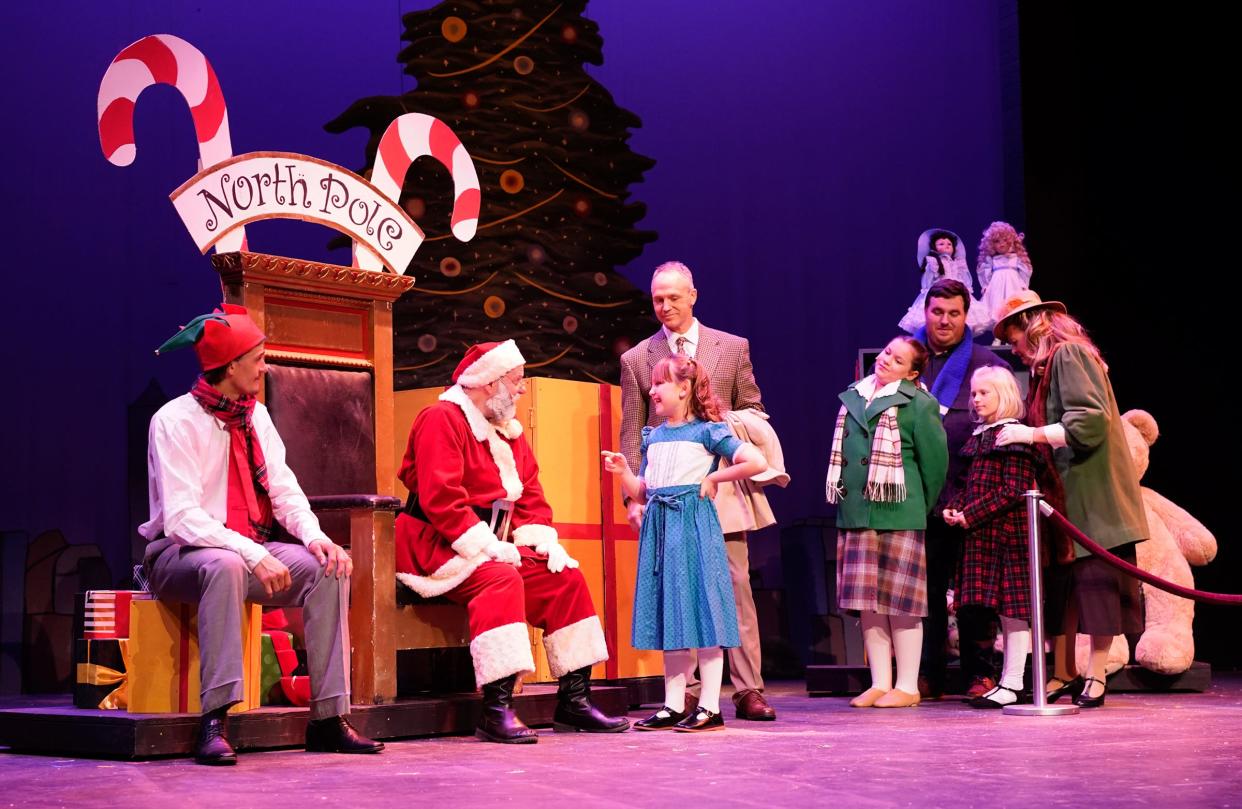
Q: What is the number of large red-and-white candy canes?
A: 2